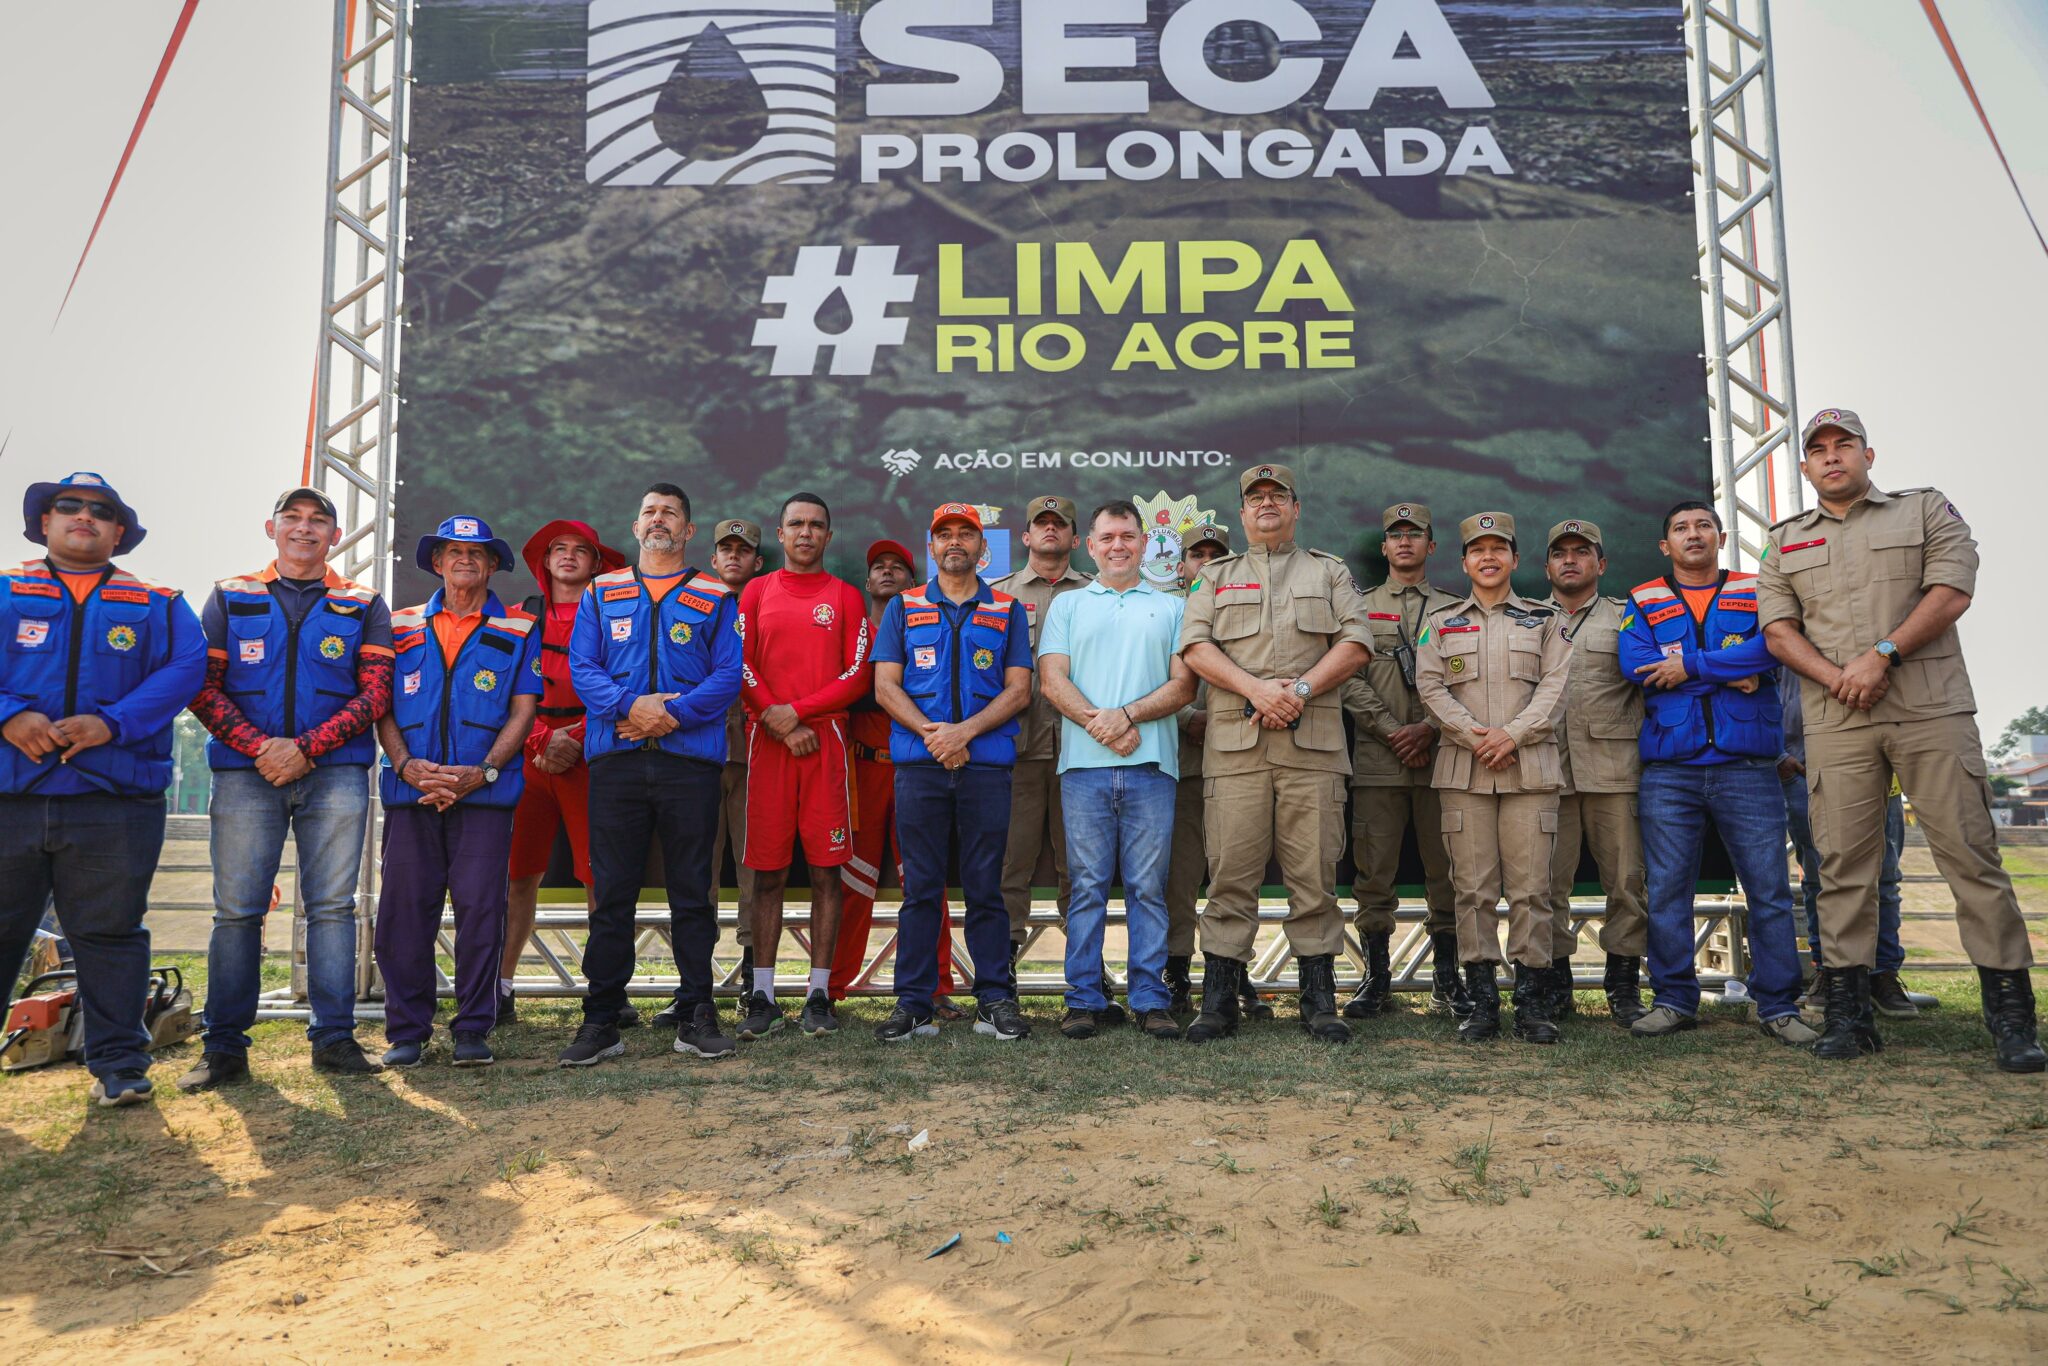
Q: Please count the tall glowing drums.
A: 0